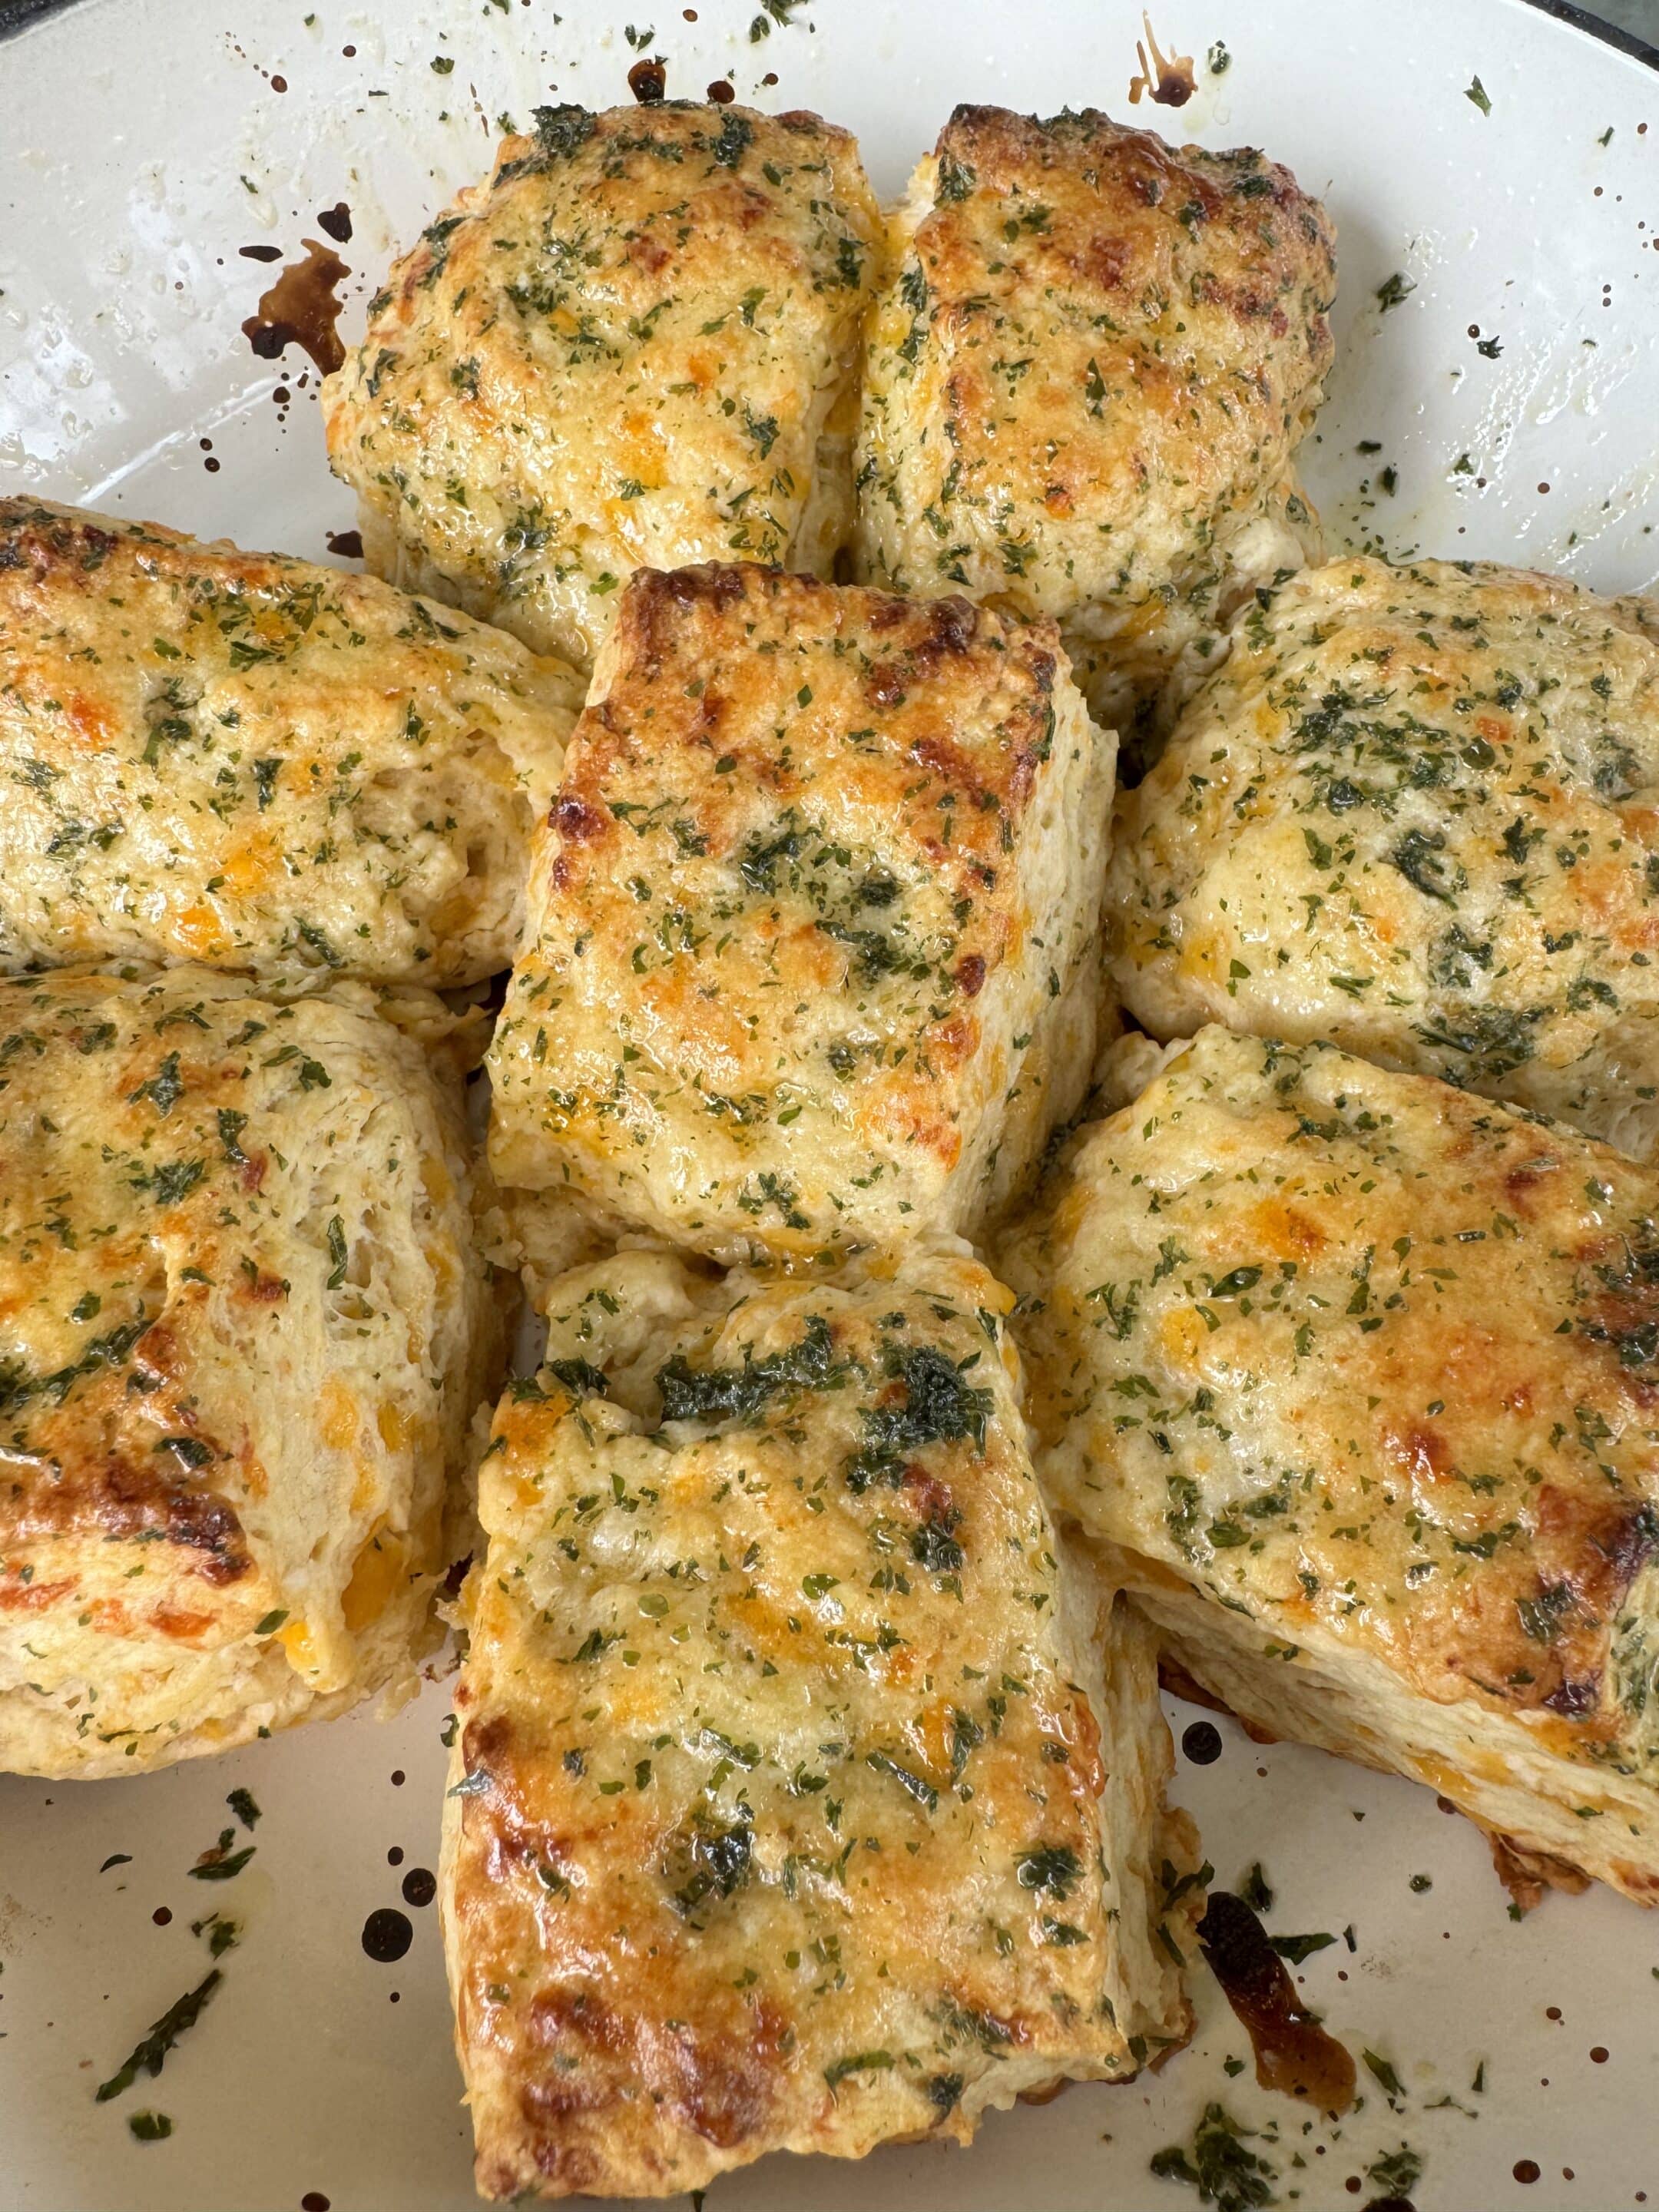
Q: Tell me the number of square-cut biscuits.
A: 8